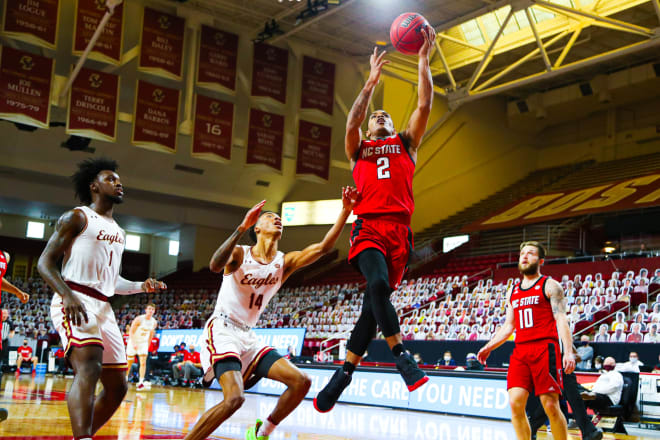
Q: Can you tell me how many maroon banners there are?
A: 12